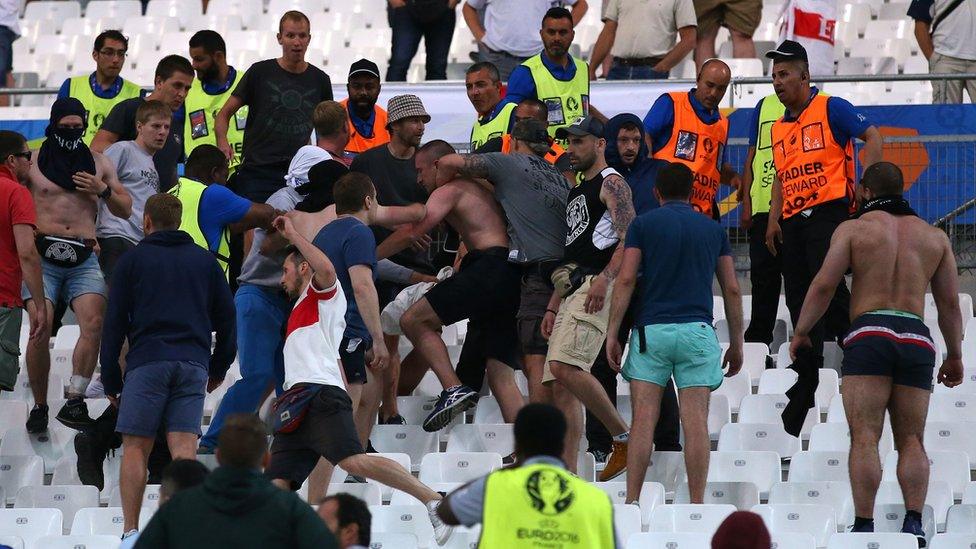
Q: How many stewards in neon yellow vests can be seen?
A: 7